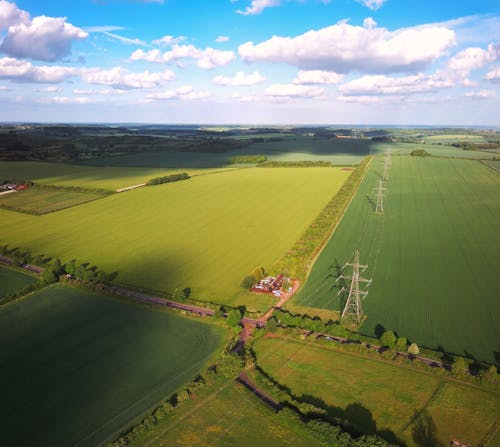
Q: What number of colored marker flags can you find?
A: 0